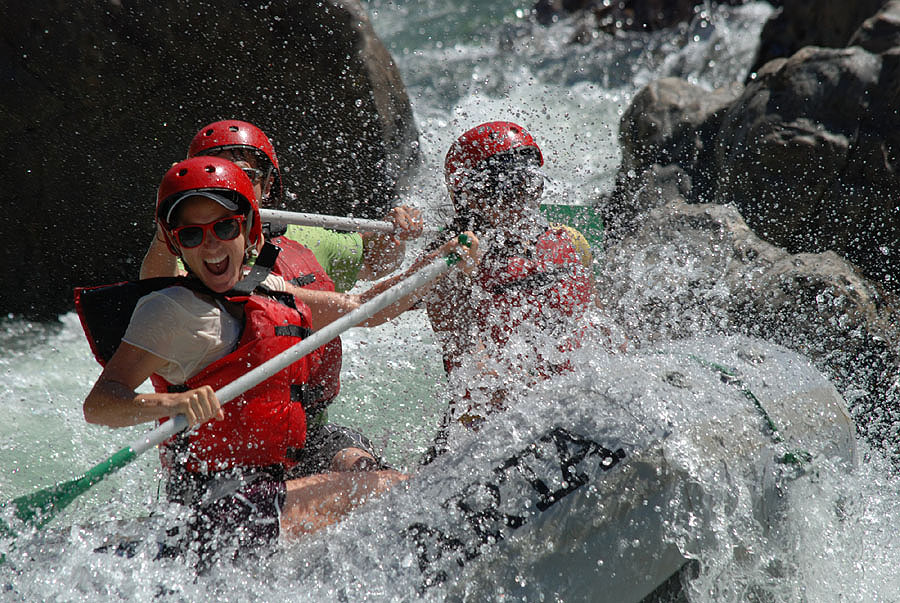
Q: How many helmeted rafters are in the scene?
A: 3